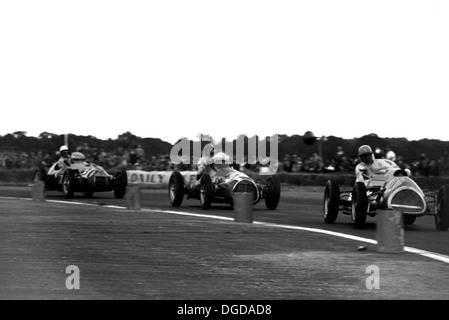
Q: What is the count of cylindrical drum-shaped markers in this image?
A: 4